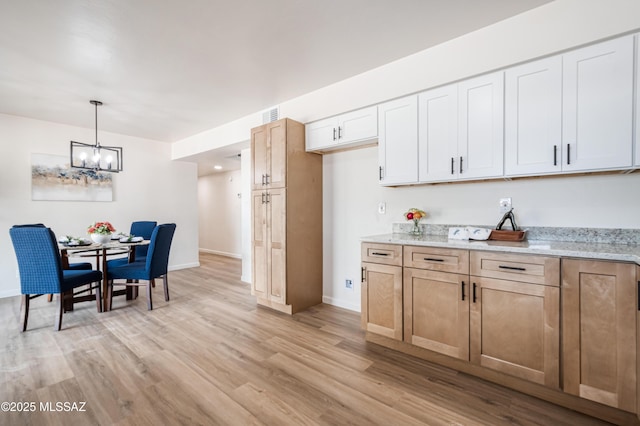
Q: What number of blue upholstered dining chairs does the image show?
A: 4